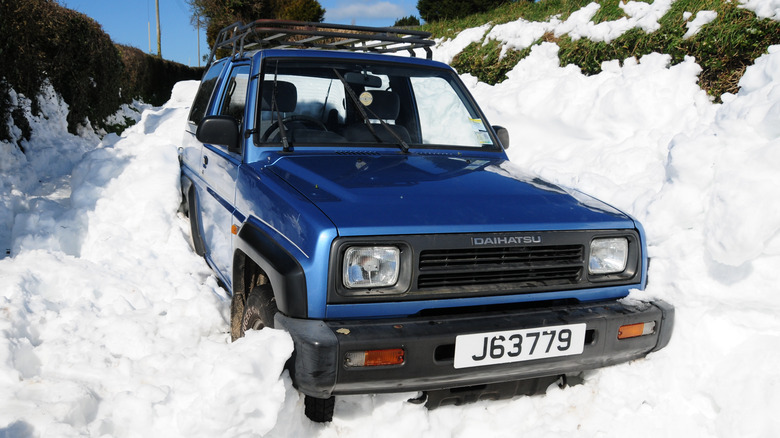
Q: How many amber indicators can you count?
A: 3